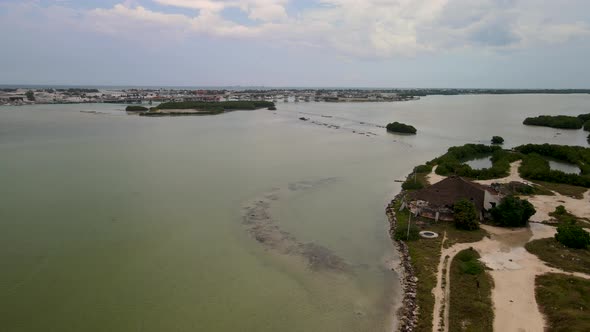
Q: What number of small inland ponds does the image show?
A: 2